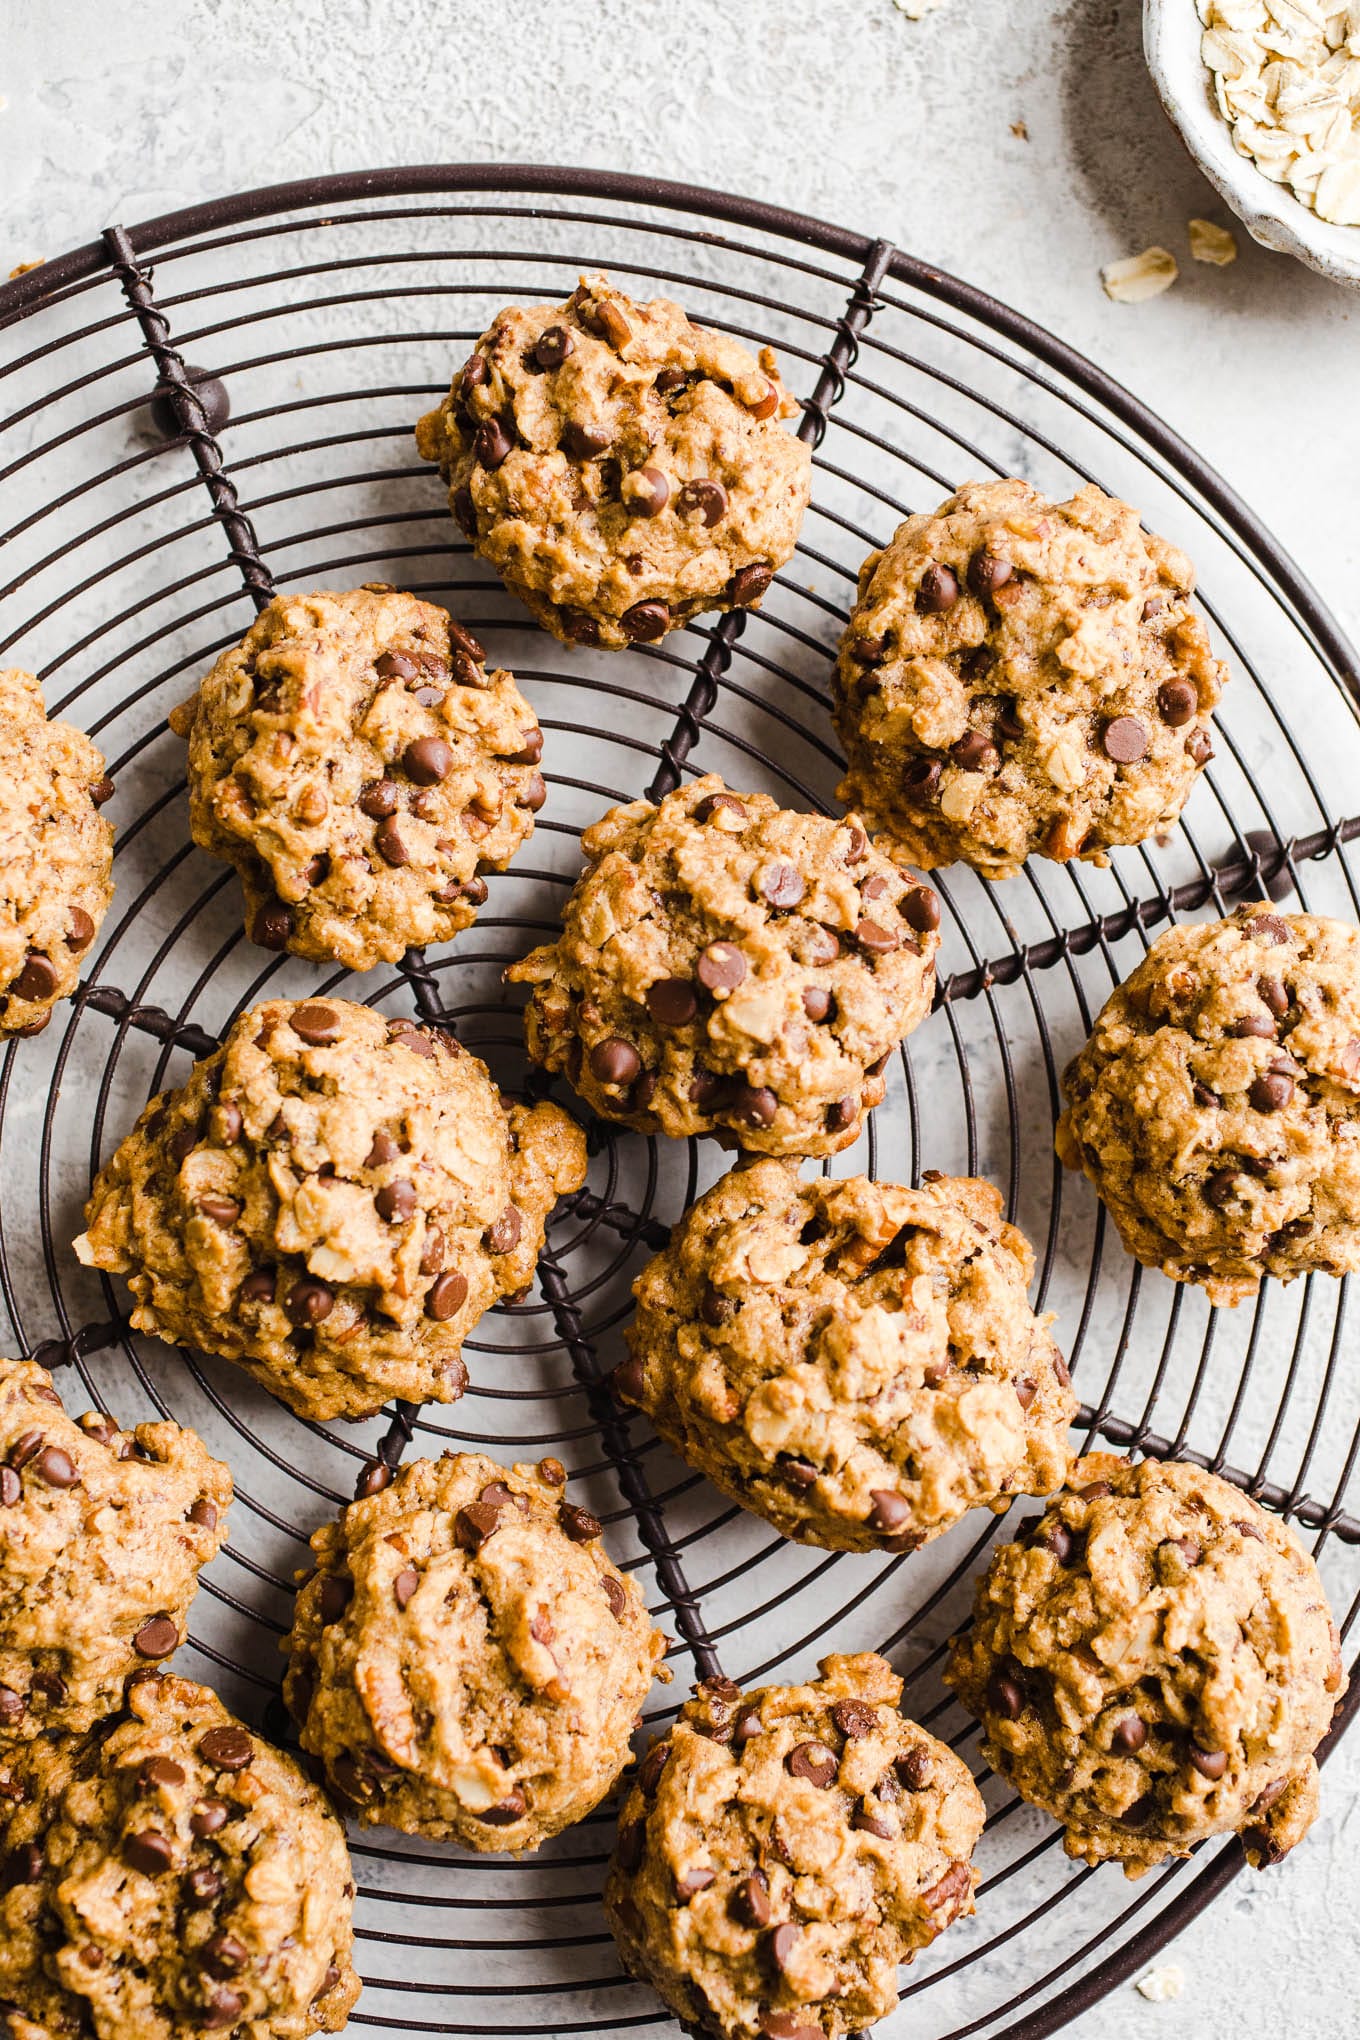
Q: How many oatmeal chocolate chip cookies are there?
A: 13